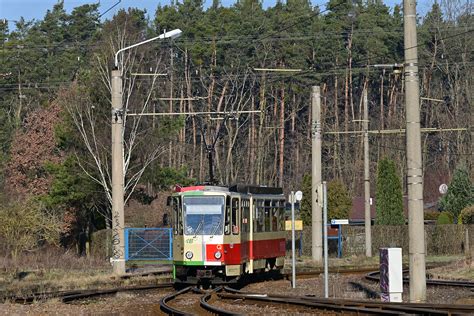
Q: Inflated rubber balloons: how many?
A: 0